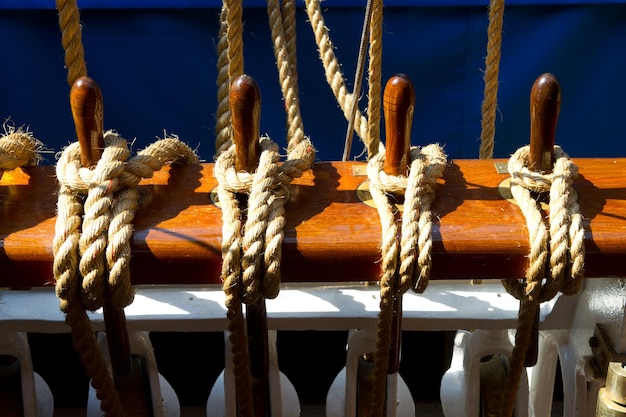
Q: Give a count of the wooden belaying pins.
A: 4